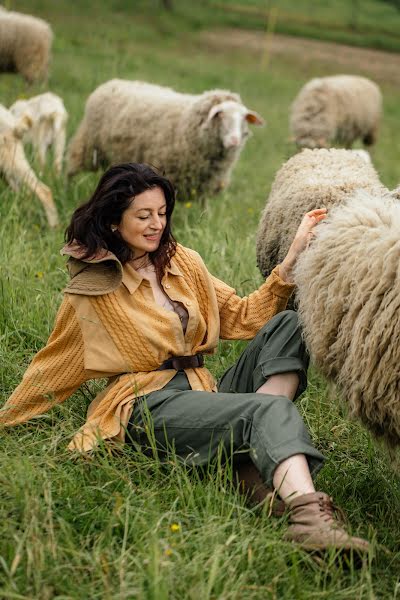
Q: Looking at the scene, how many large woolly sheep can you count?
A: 5